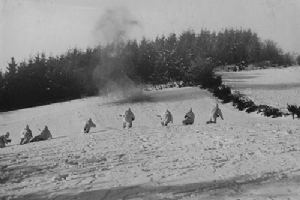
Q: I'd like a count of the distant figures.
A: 8